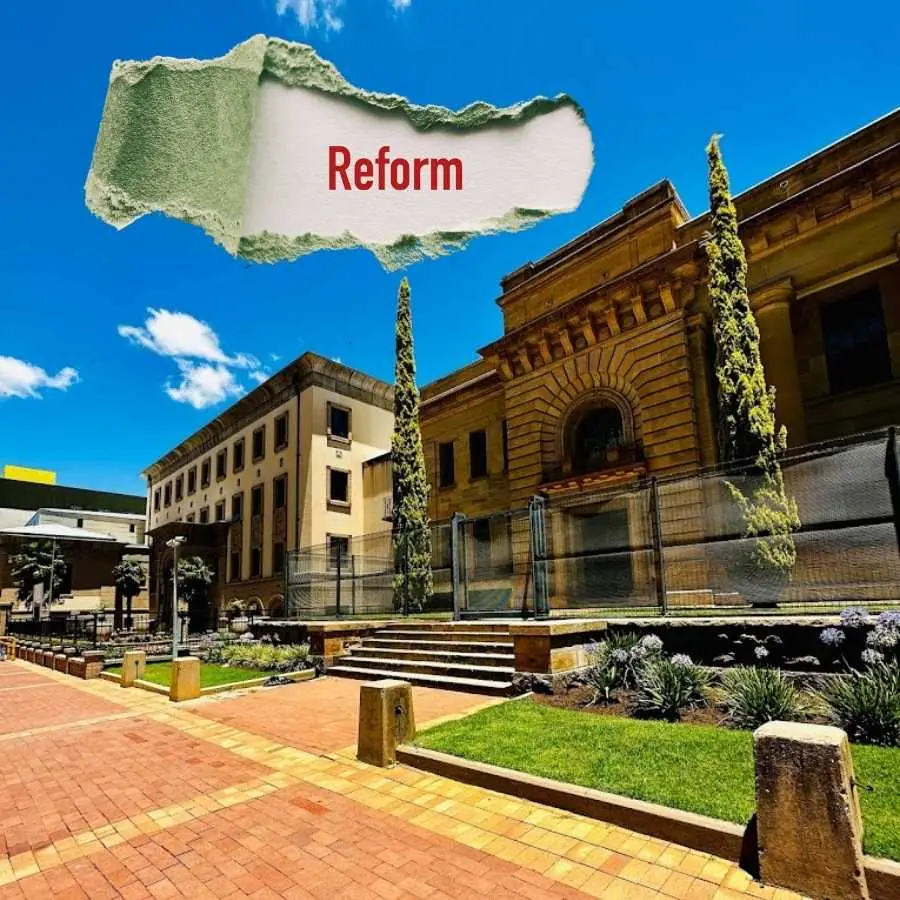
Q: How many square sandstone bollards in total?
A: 4